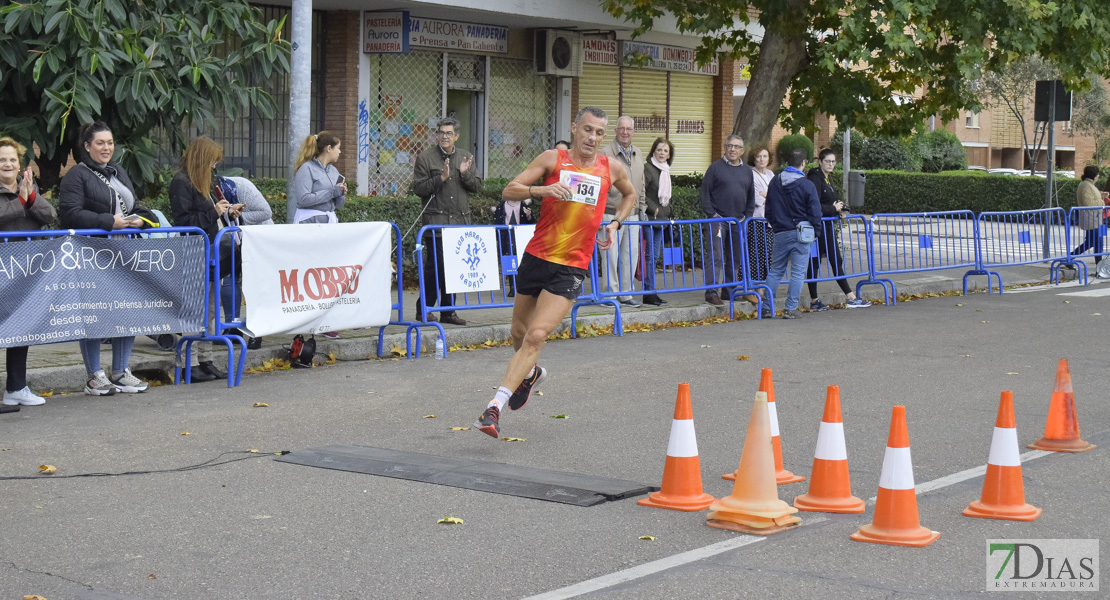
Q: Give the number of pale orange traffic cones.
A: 1